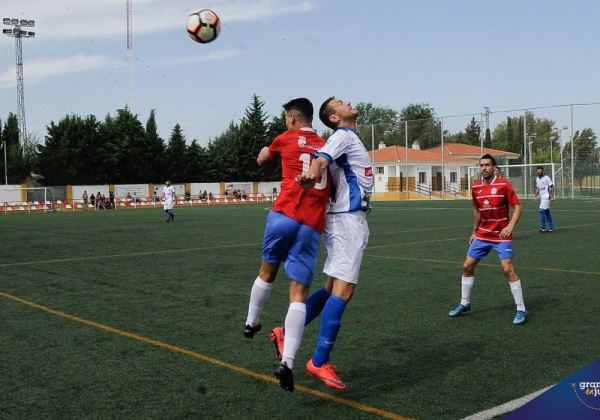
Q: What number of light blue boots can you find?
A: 2